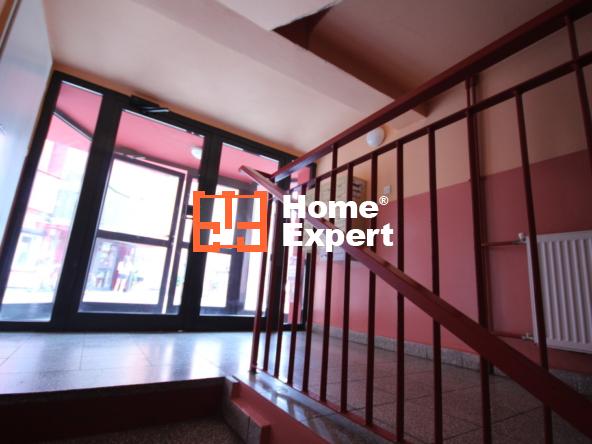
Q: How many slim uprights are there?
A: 13